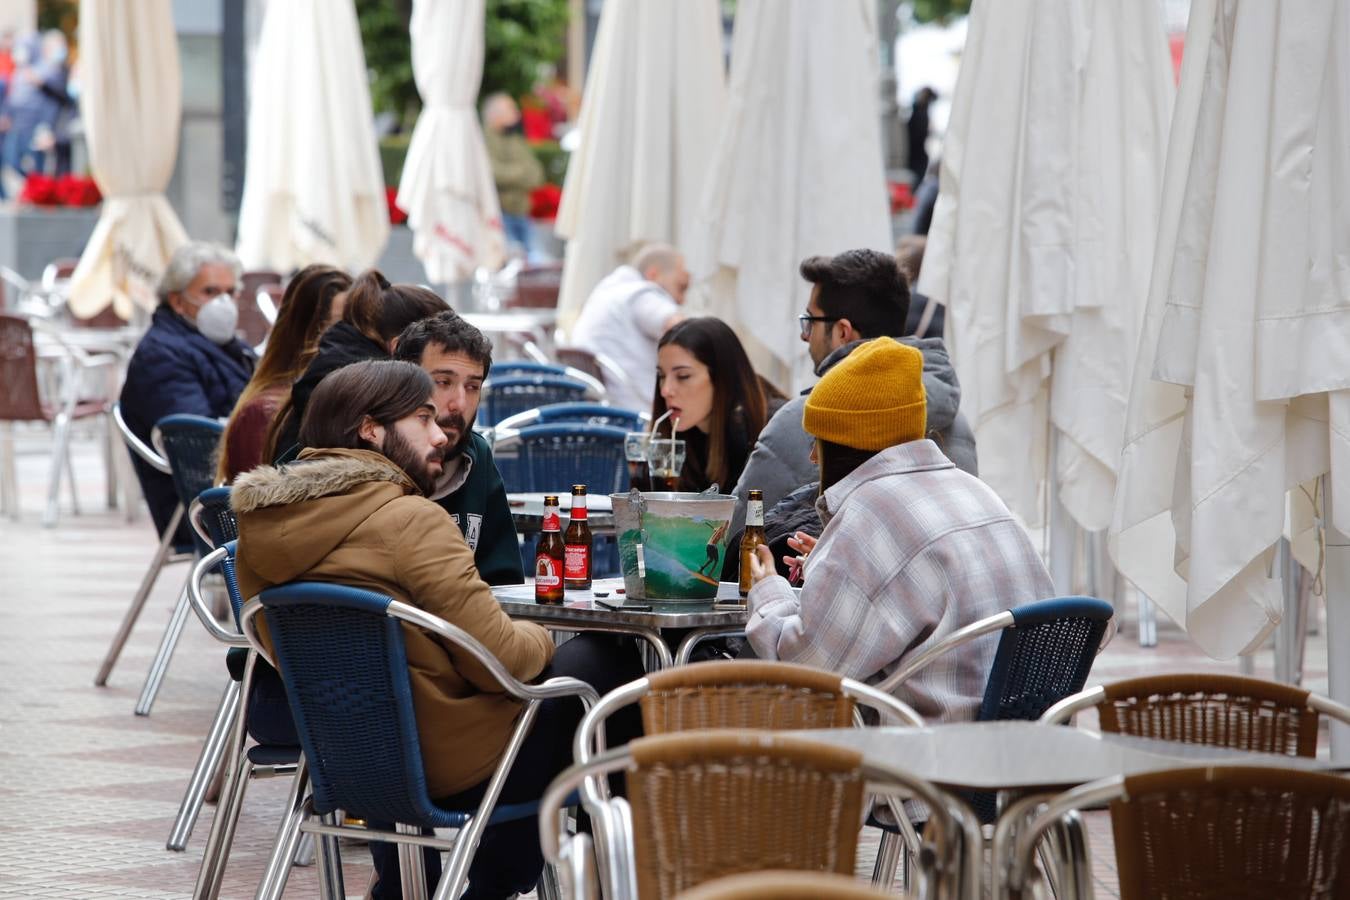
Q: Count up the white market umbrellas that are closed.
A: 7